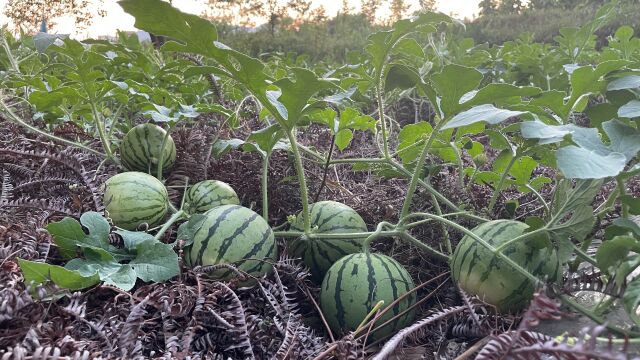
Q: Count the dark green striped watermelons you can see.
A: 7